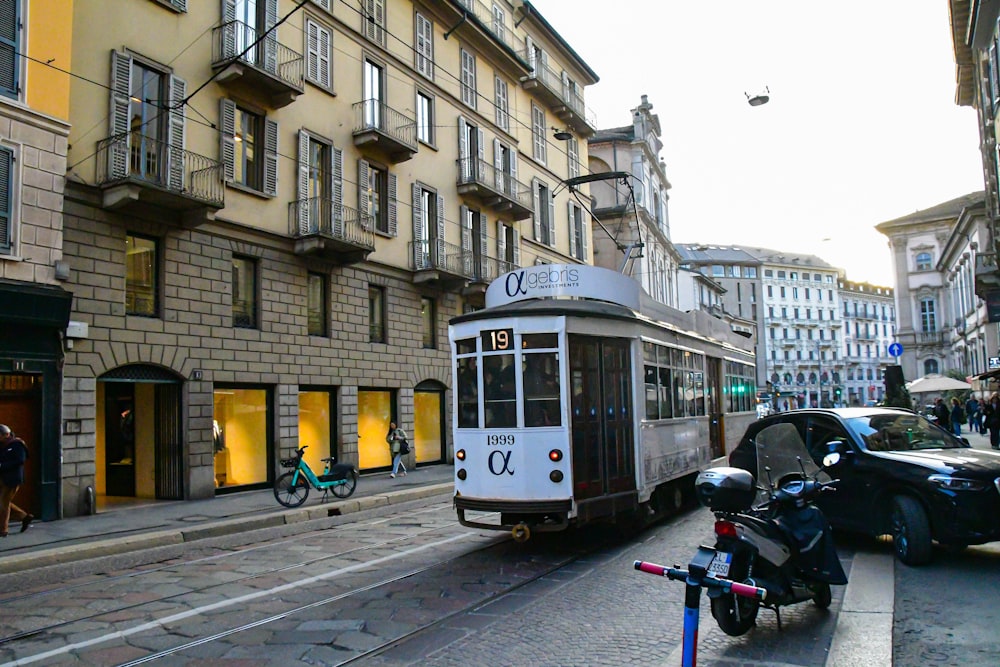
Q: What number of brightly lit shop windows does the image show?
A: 4